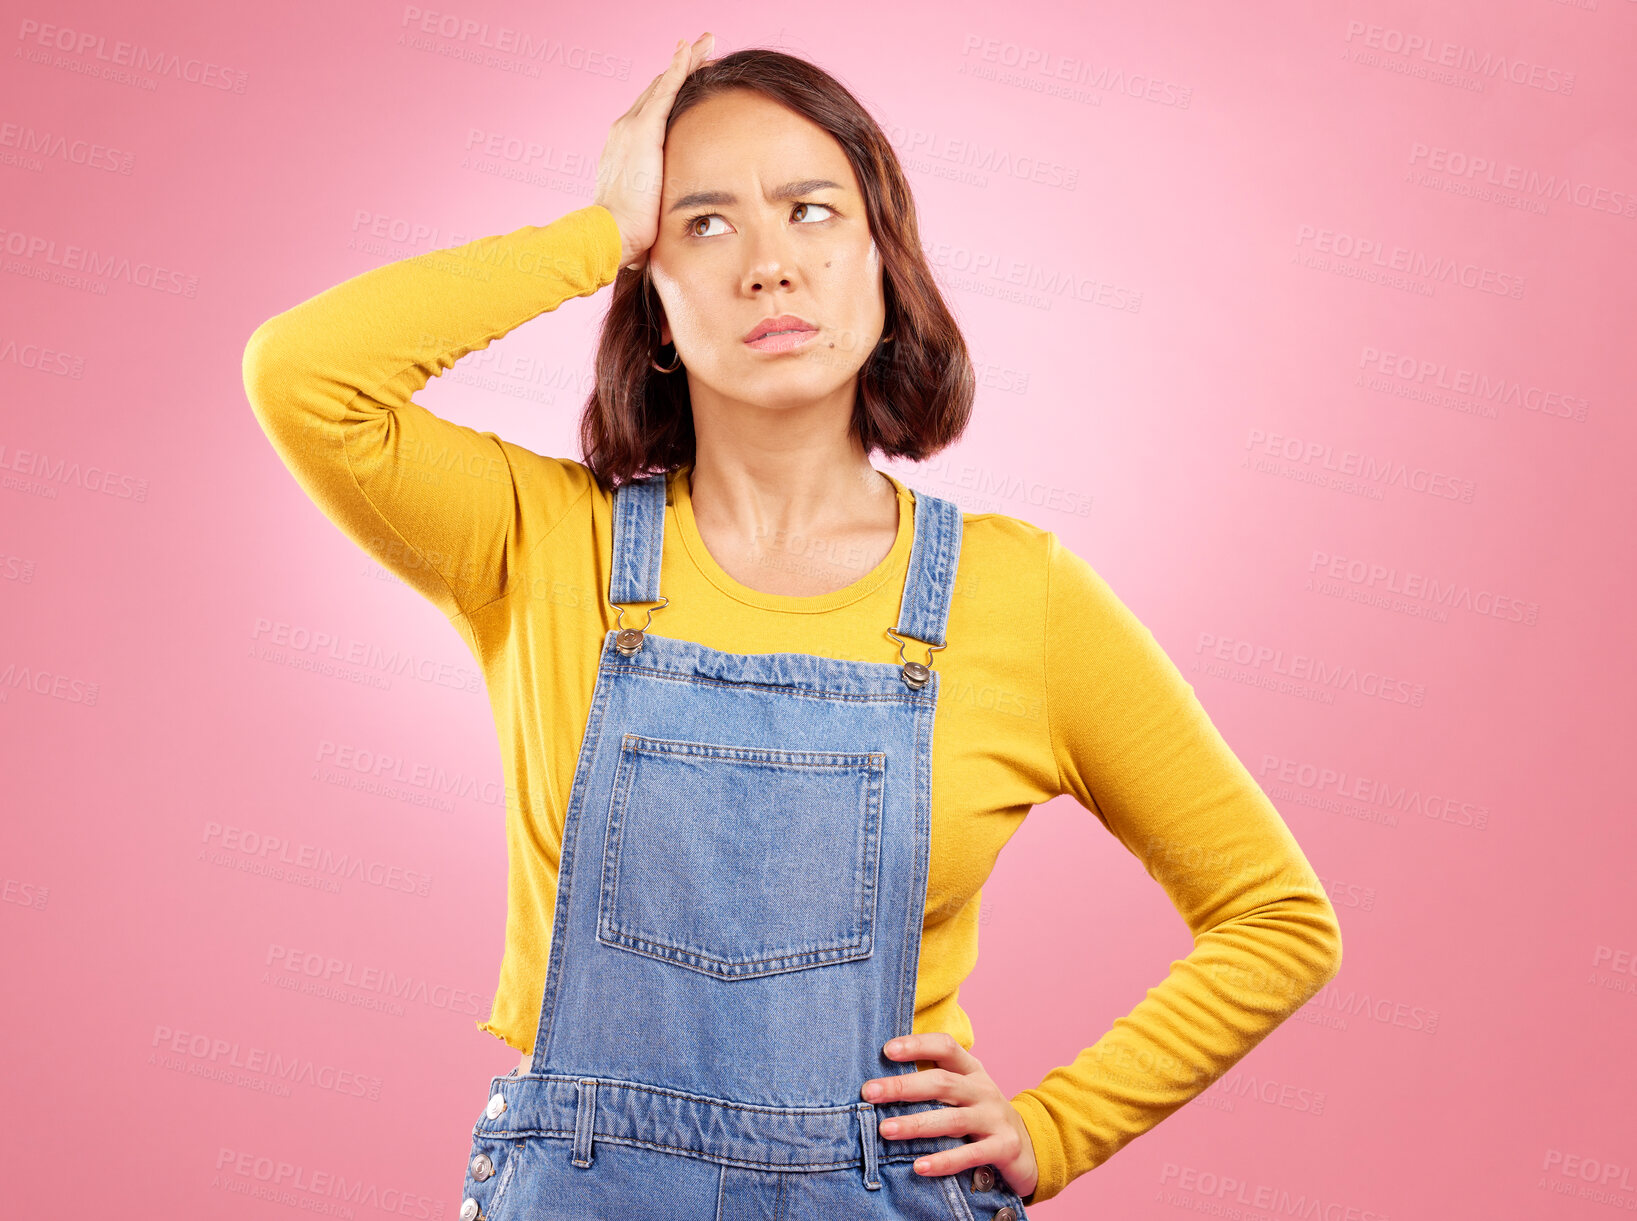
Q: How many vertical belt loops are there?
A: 2